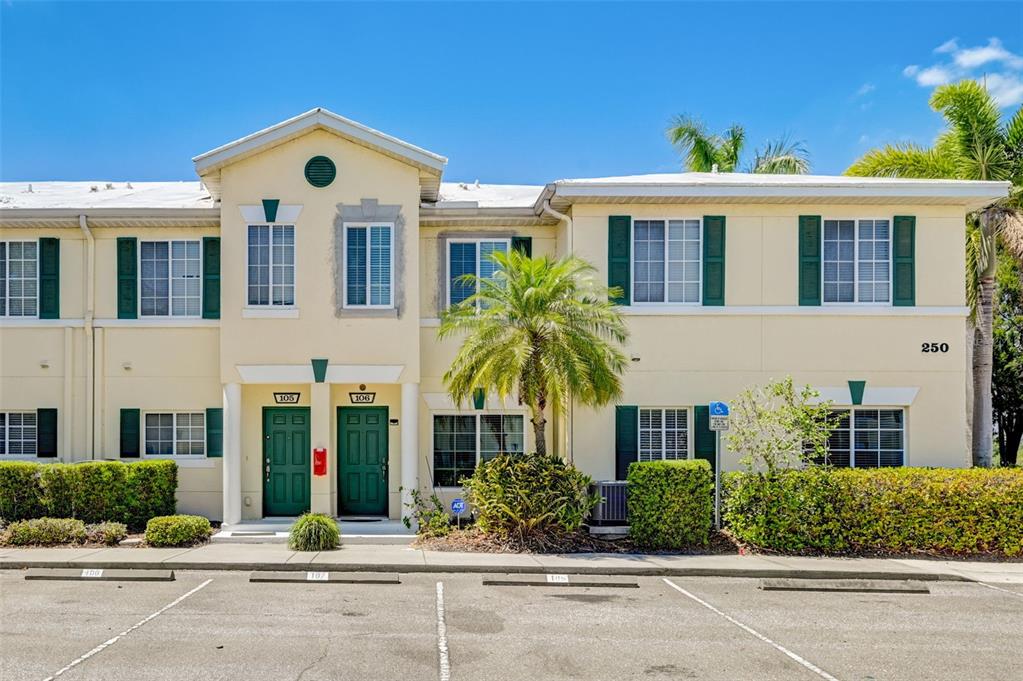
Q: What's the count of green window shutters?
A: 13